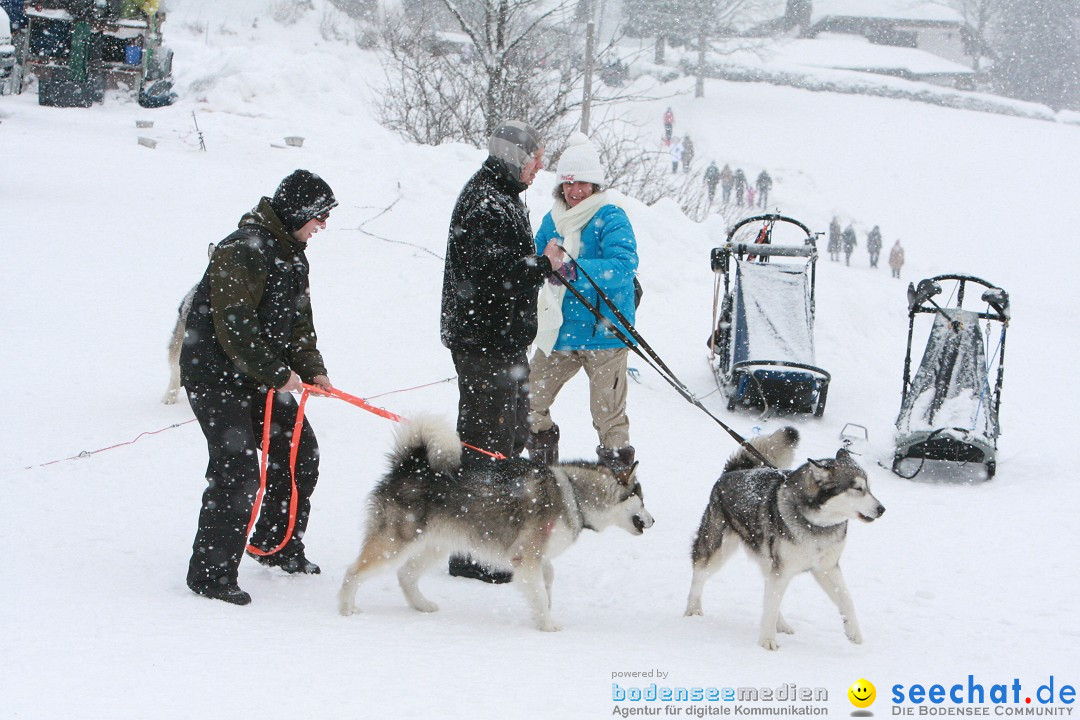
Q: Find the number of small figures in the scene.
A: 12